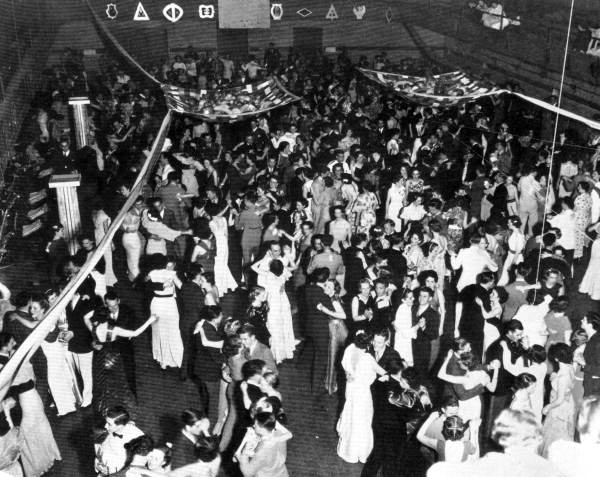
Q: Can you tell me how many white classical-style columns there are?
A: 2